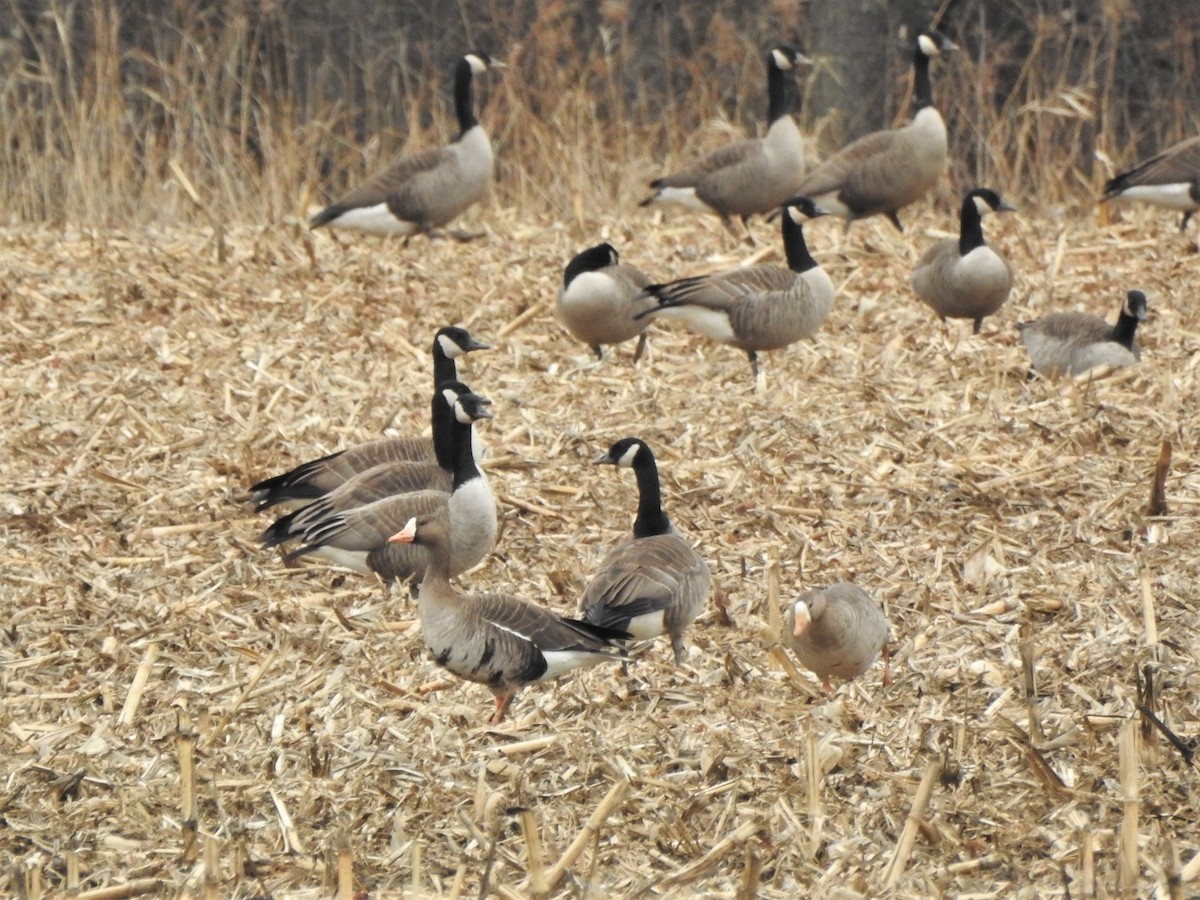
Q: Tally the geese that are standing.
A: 13